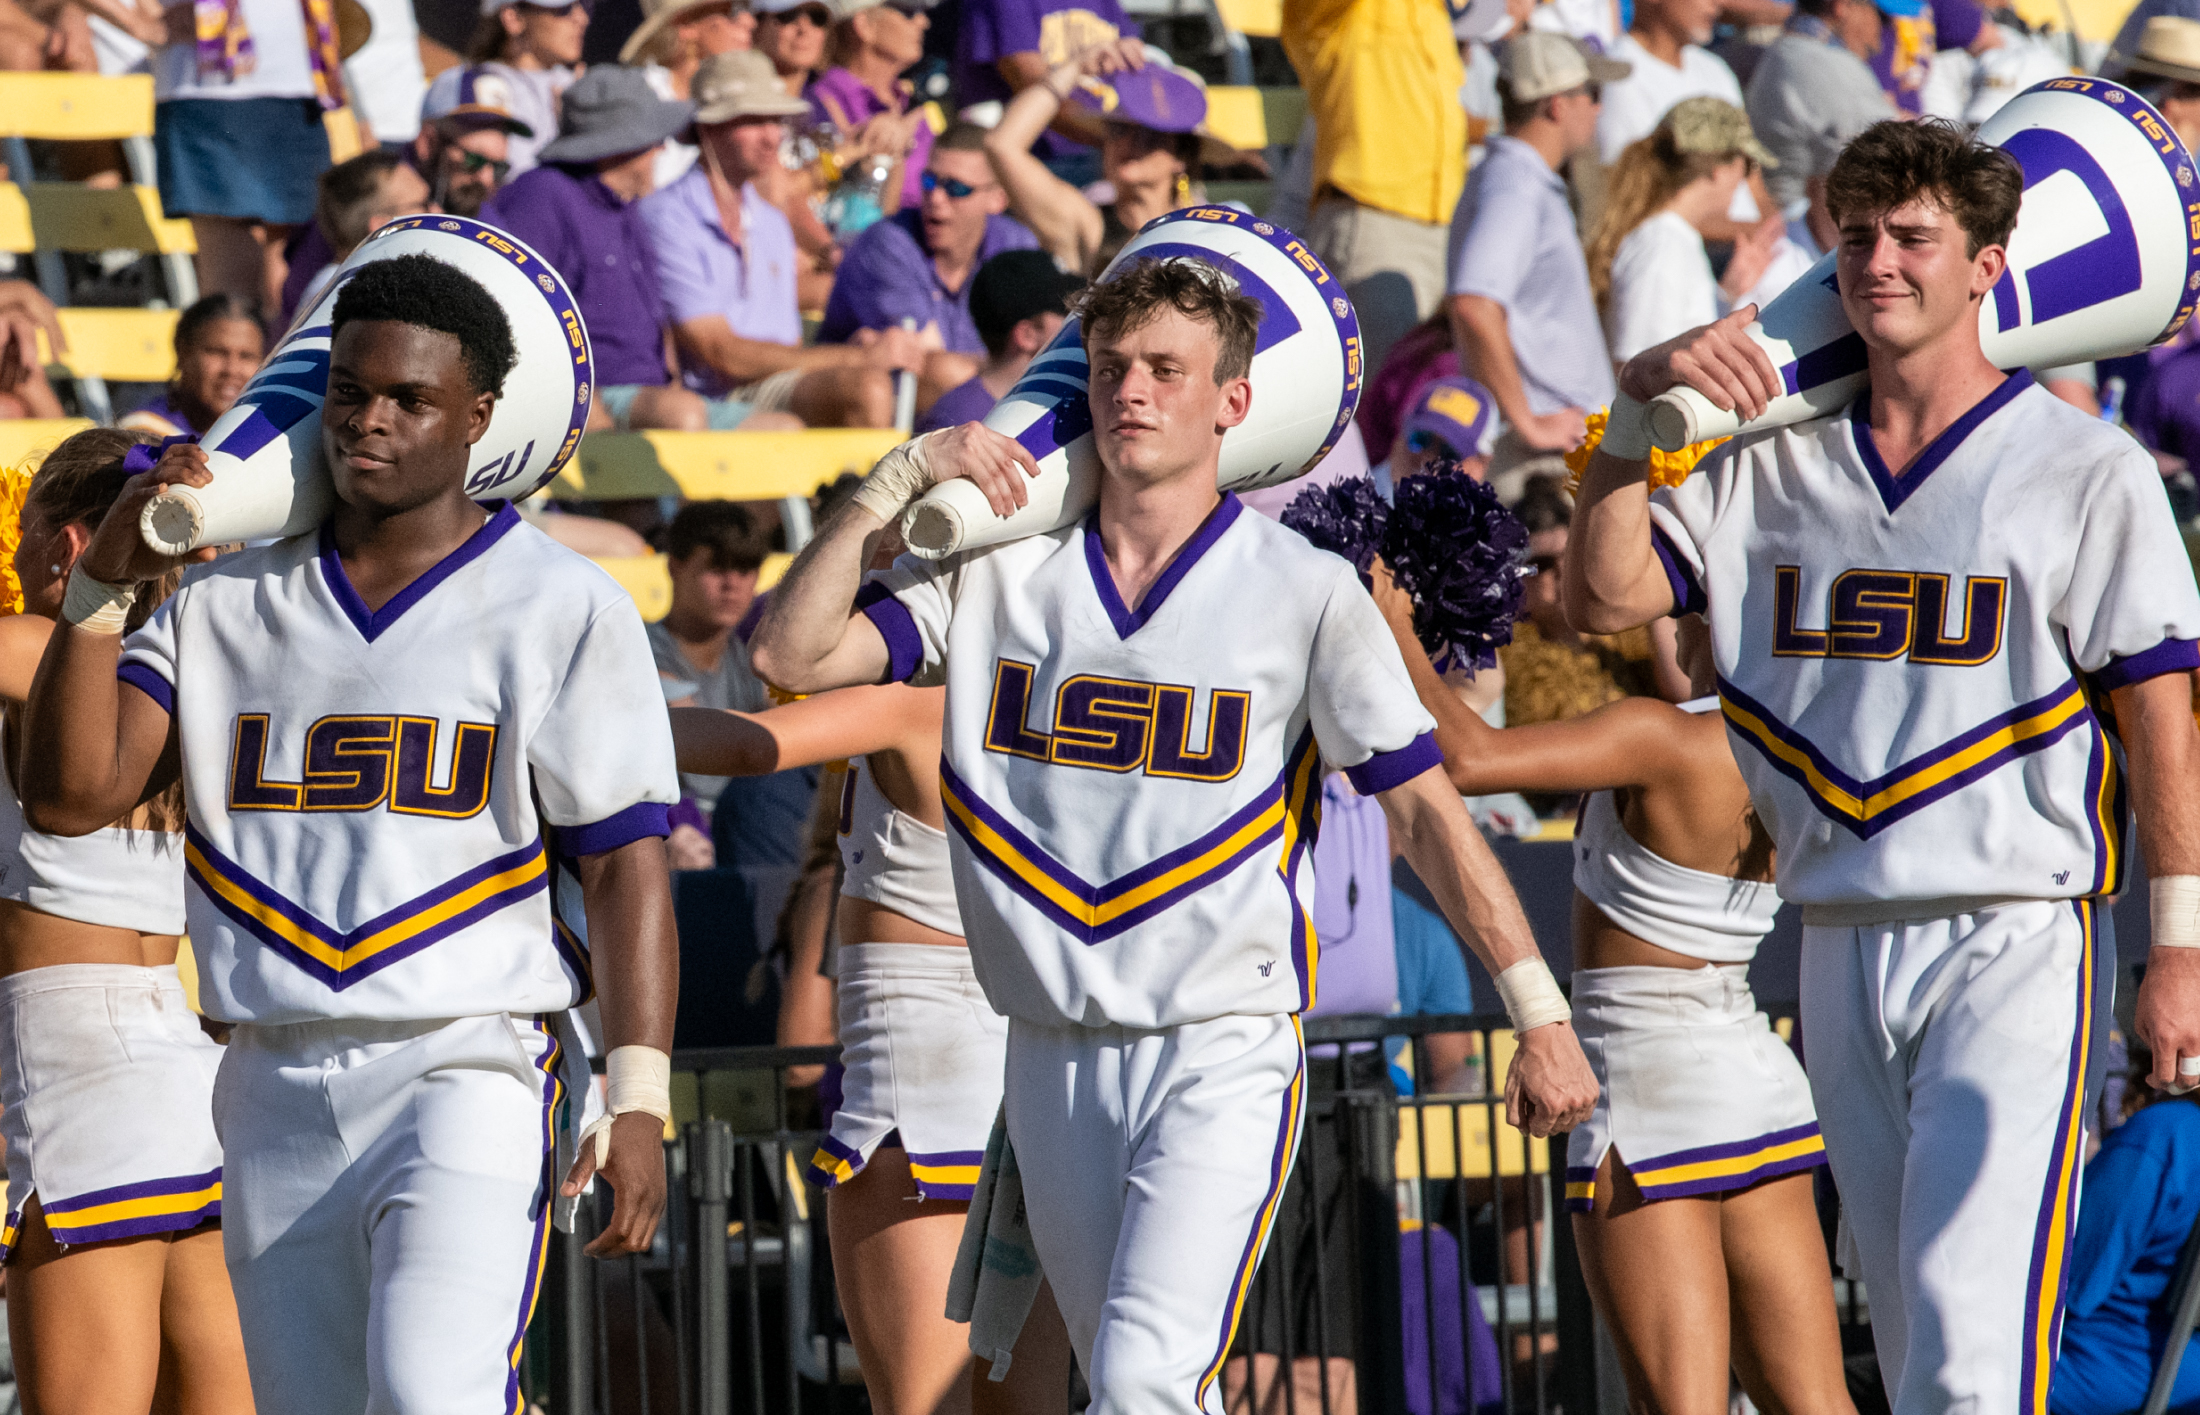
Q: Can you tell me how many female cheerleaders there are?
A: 3